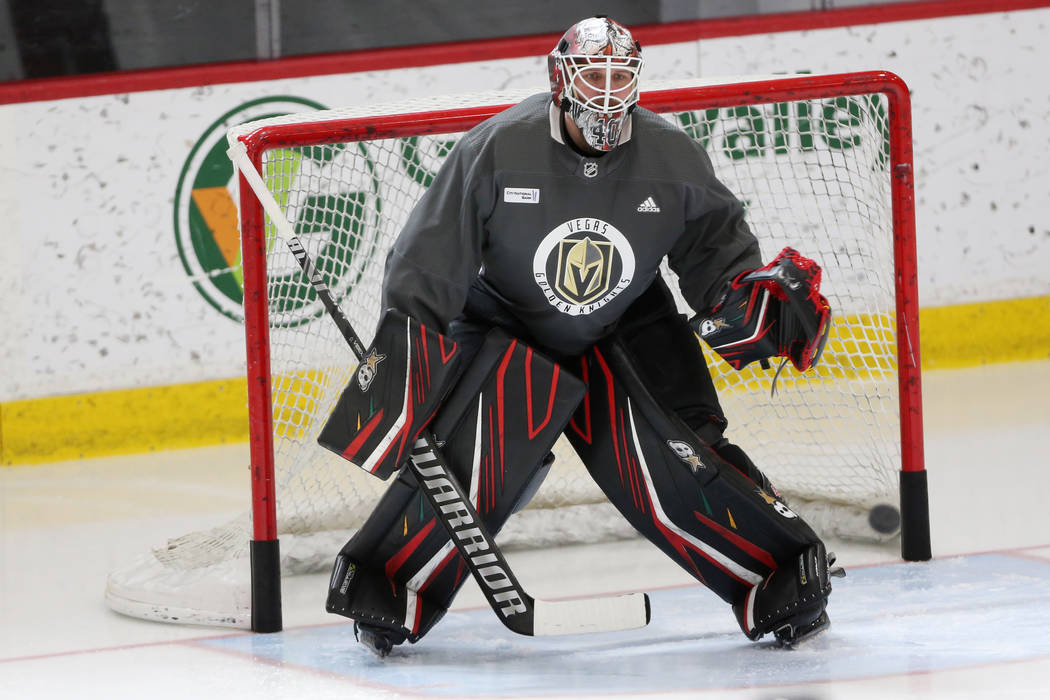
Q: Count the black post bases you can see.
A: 2